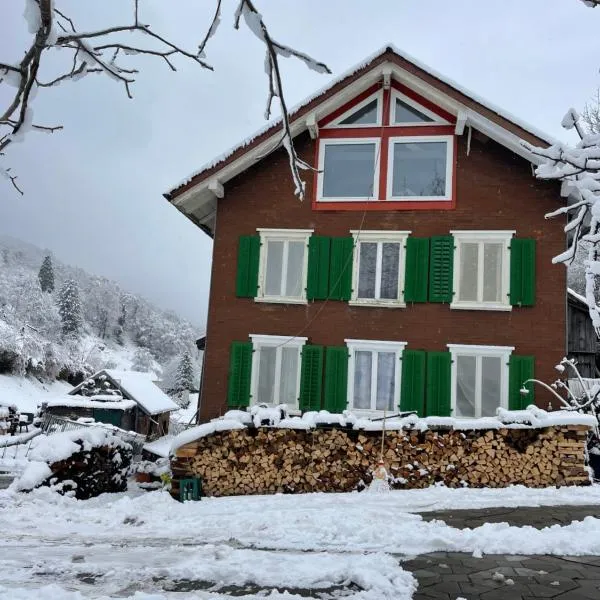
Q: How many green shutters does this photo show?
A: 12